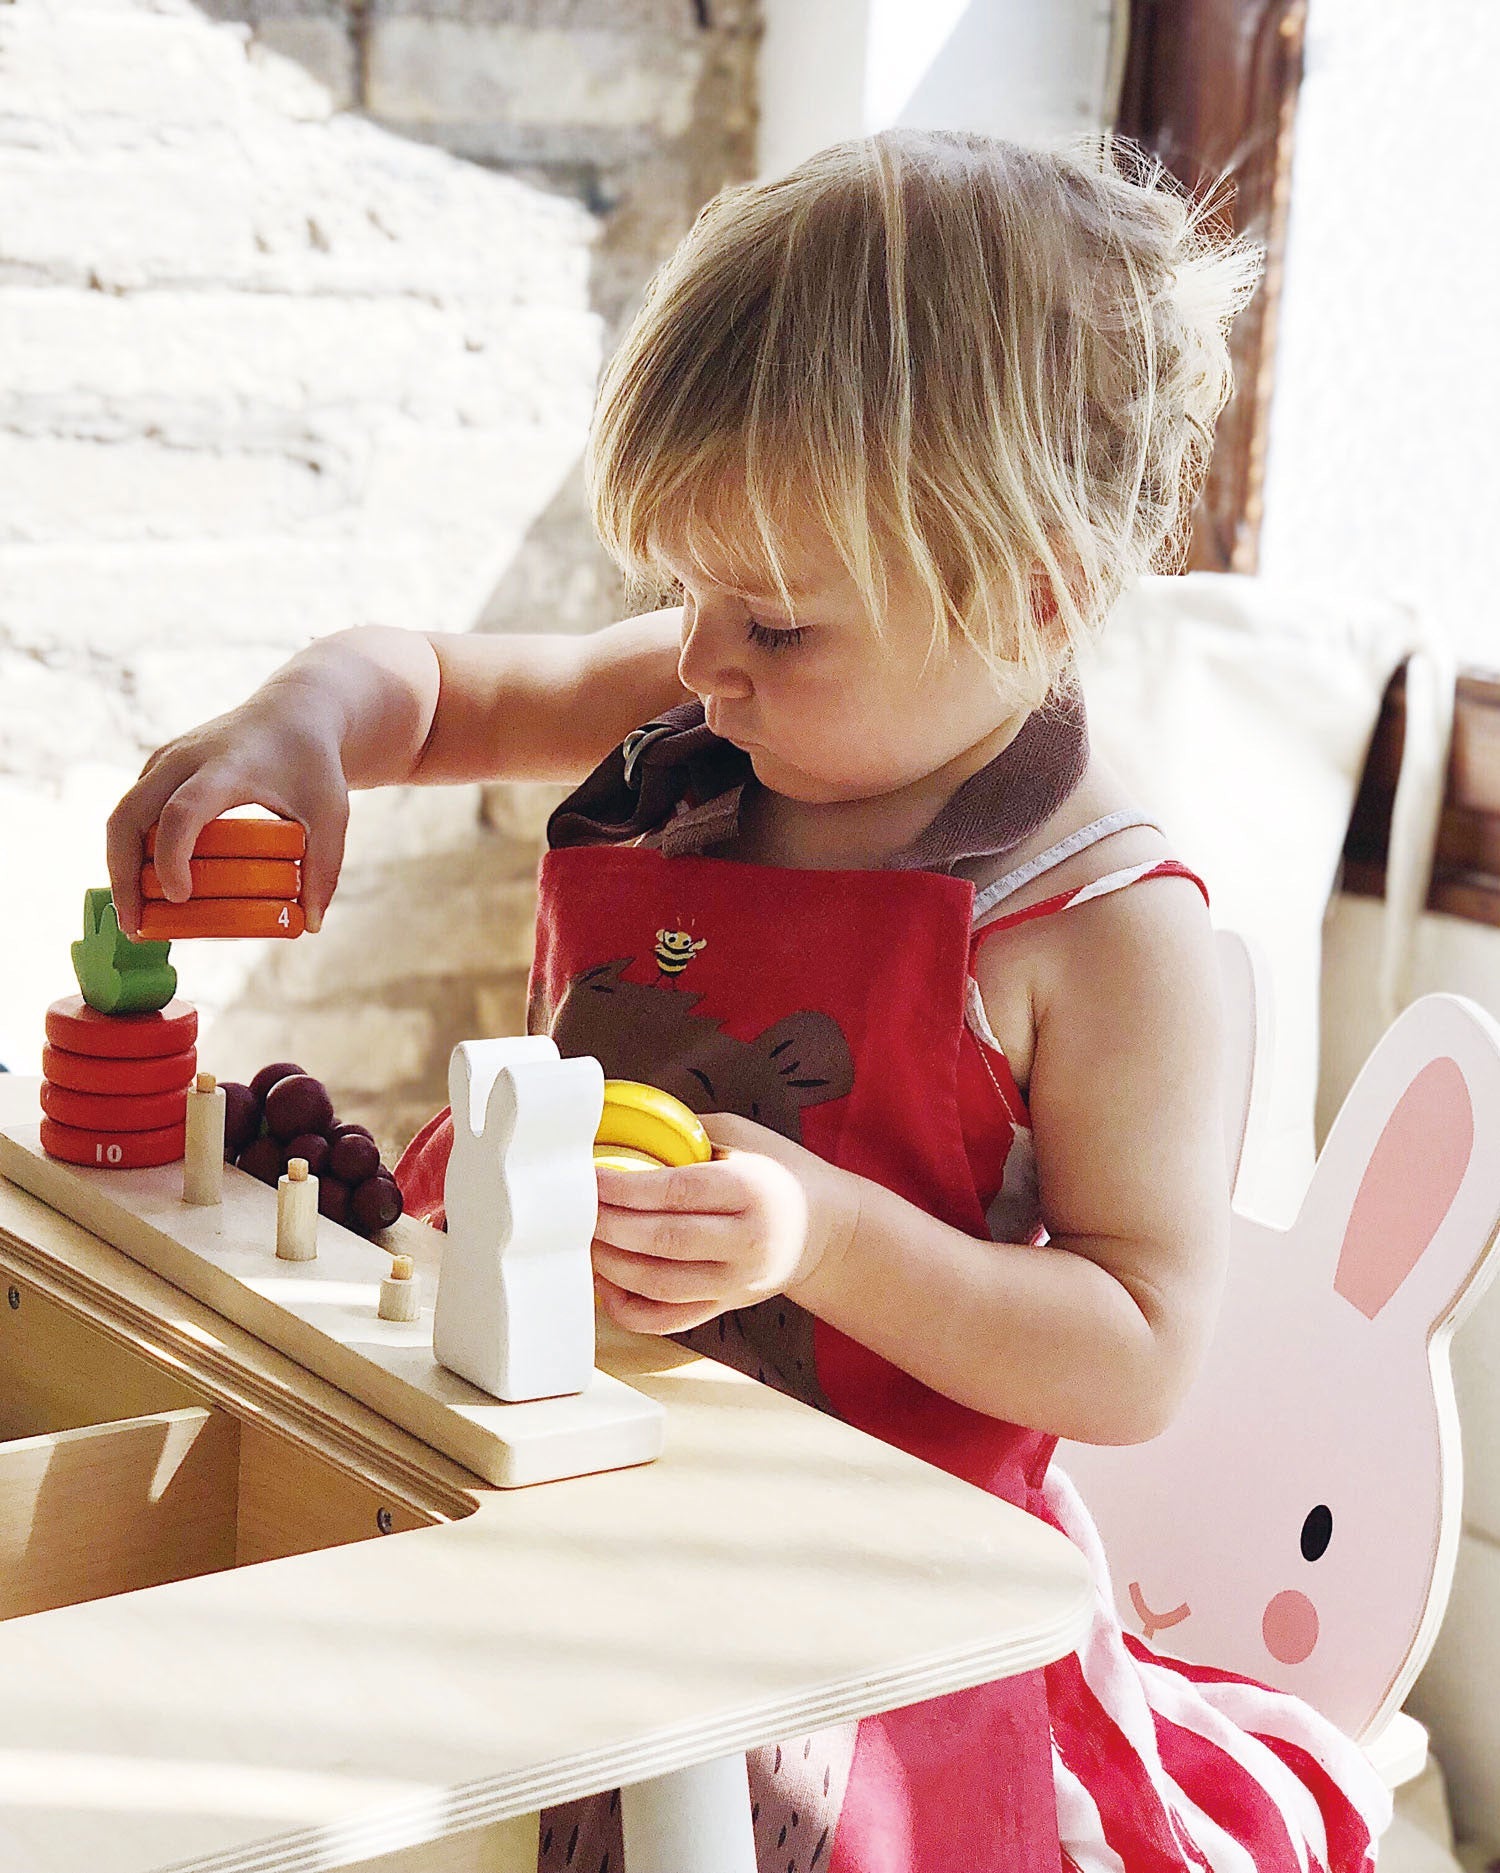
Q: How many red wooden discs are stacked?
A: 4